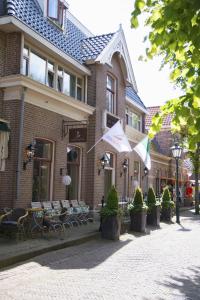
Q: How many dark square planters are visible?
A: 4